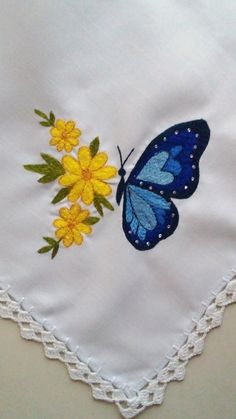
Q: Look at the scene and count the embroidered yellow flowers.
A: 3